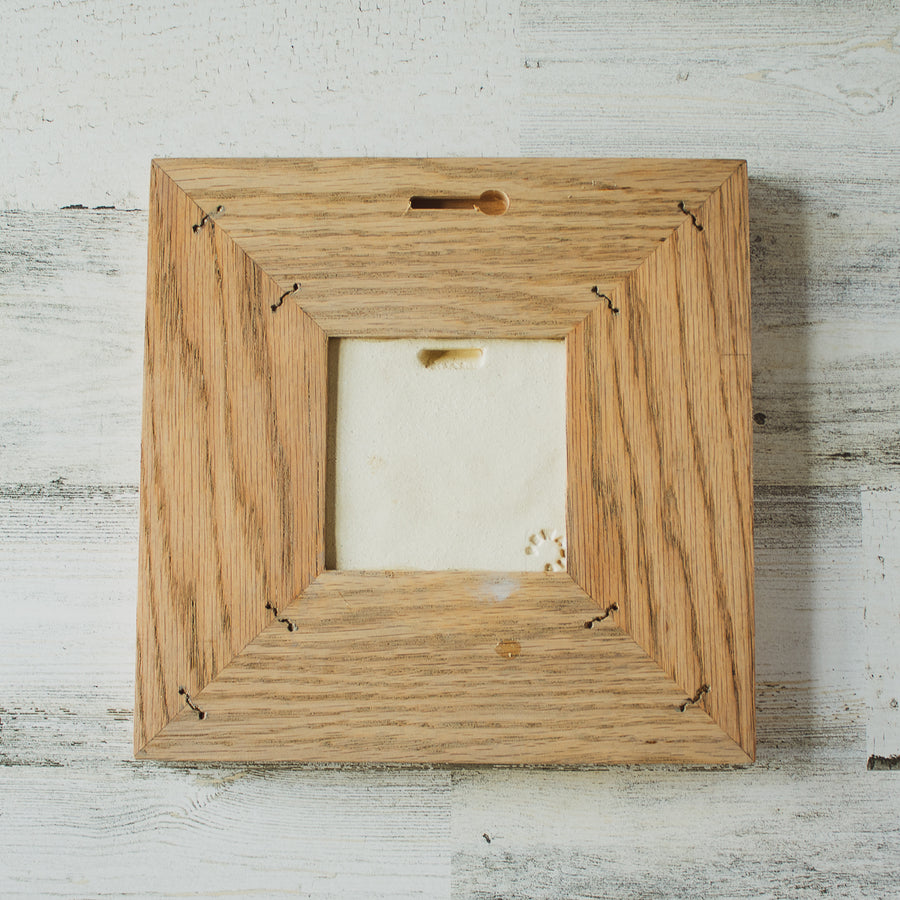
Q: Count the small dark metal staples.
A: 8